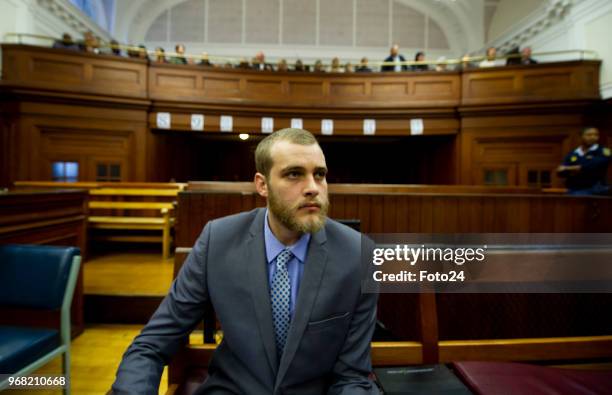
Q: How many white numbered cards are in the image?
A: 8